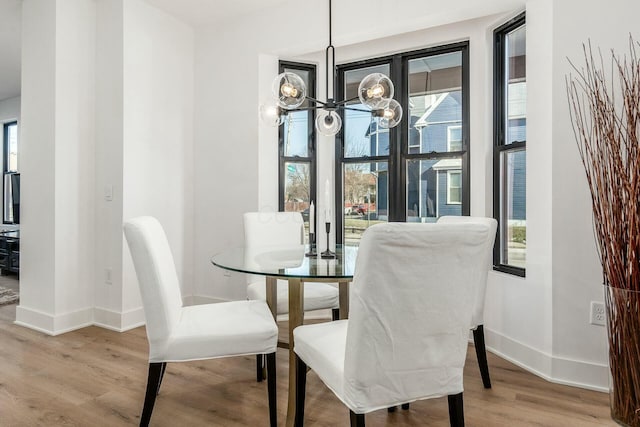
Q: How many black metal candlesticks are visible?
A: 2